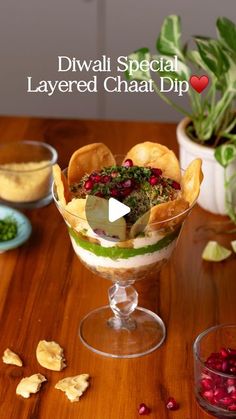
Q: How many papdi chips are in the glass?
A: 6